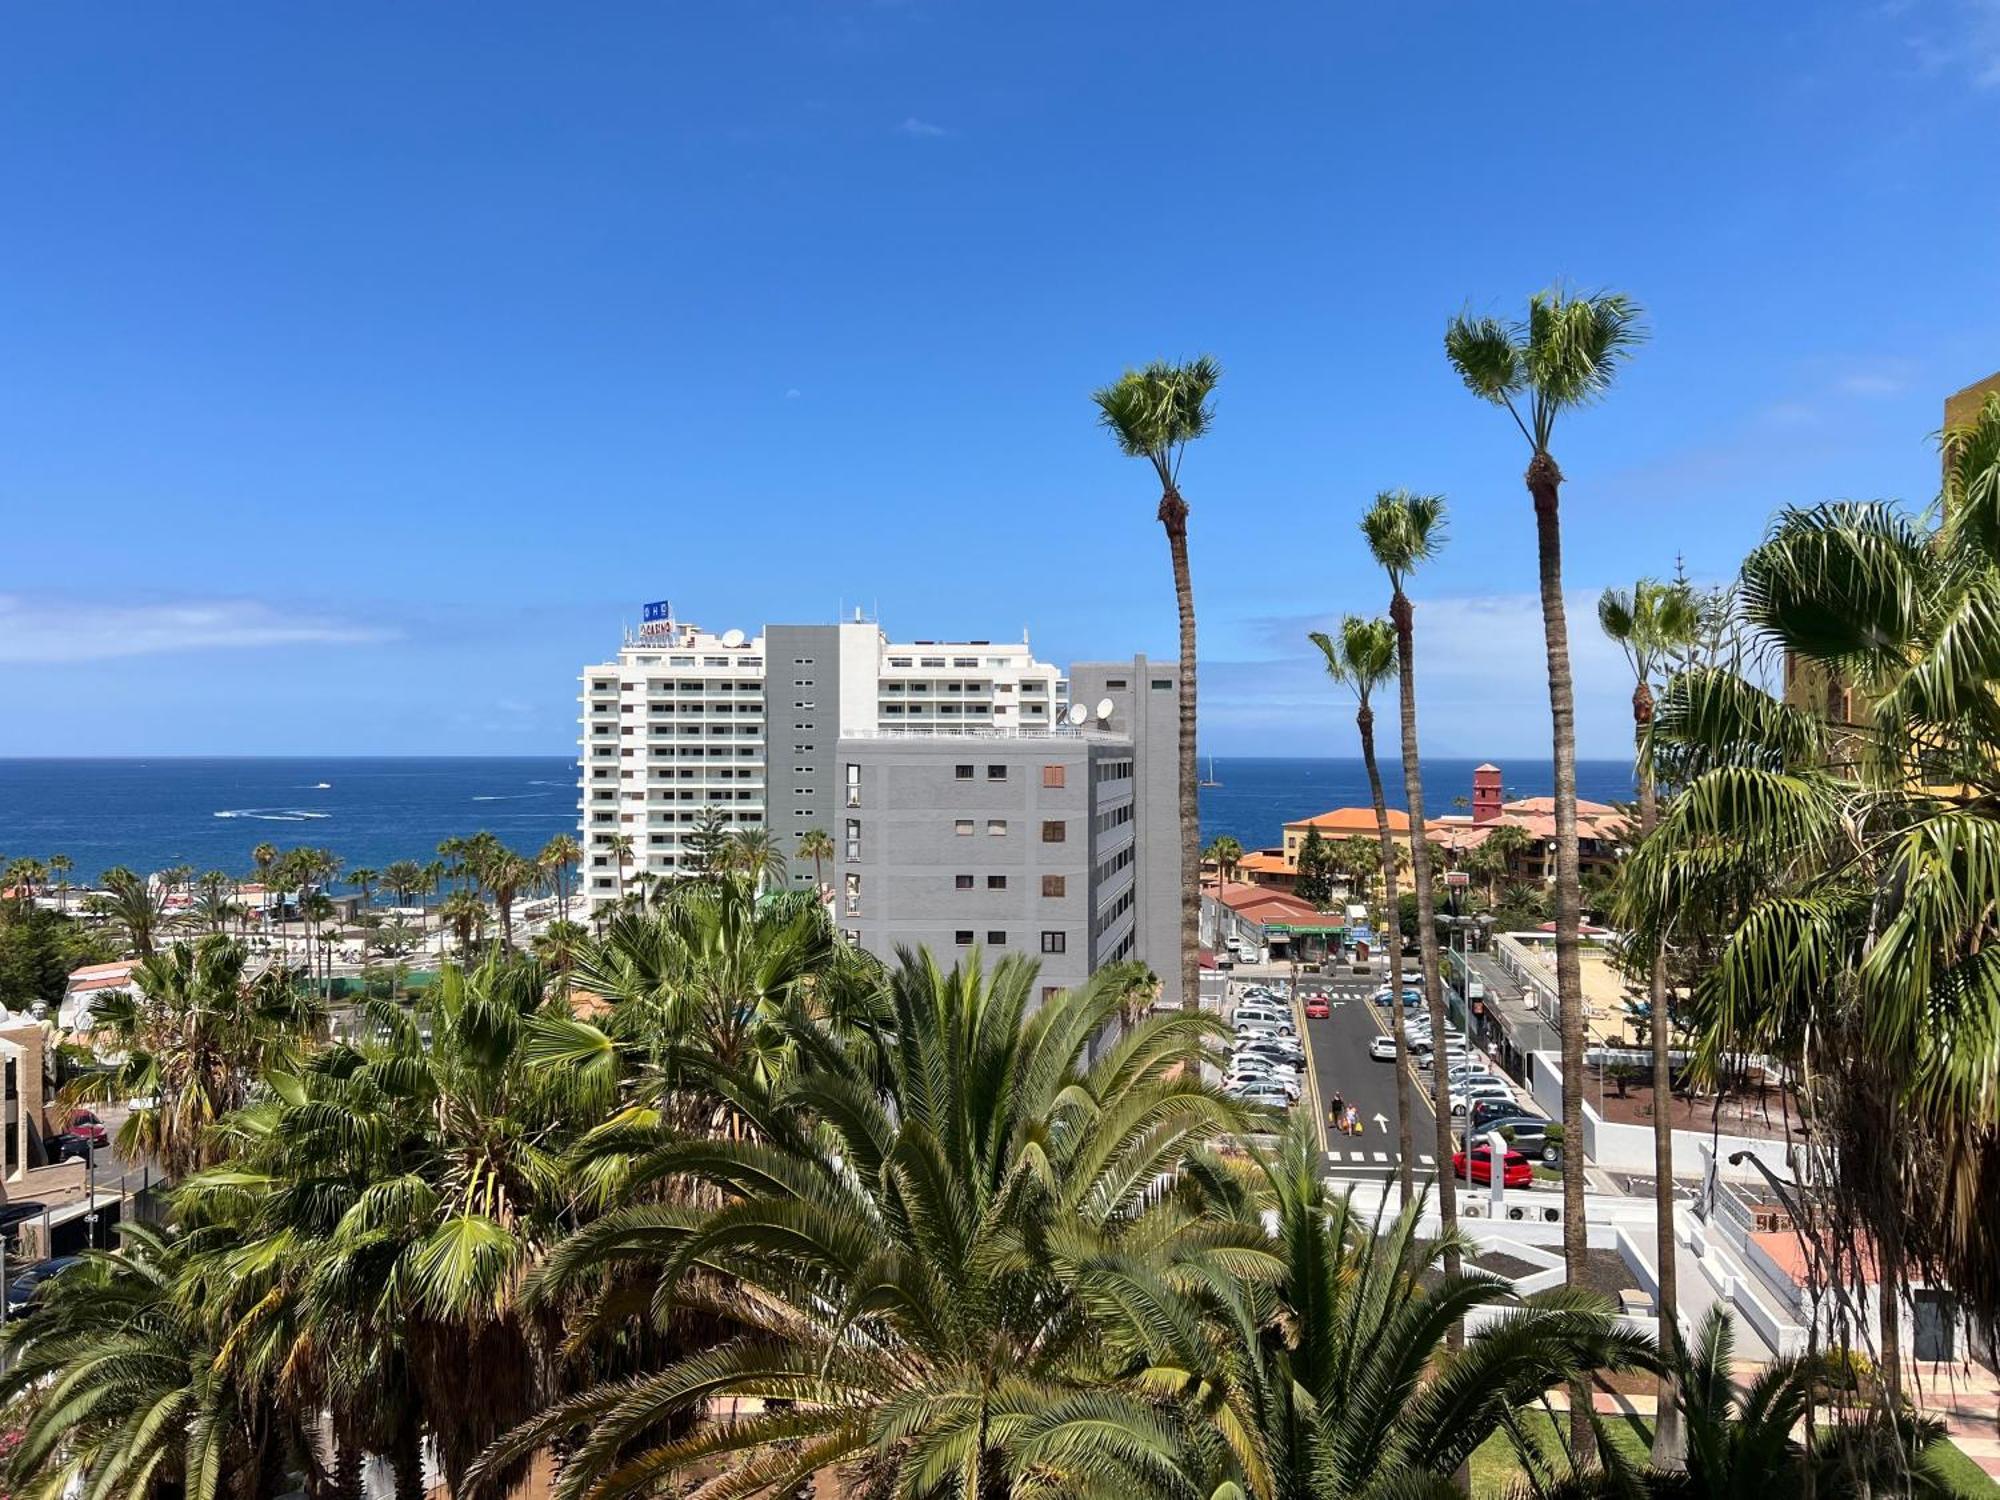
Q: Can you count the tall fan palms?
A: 5